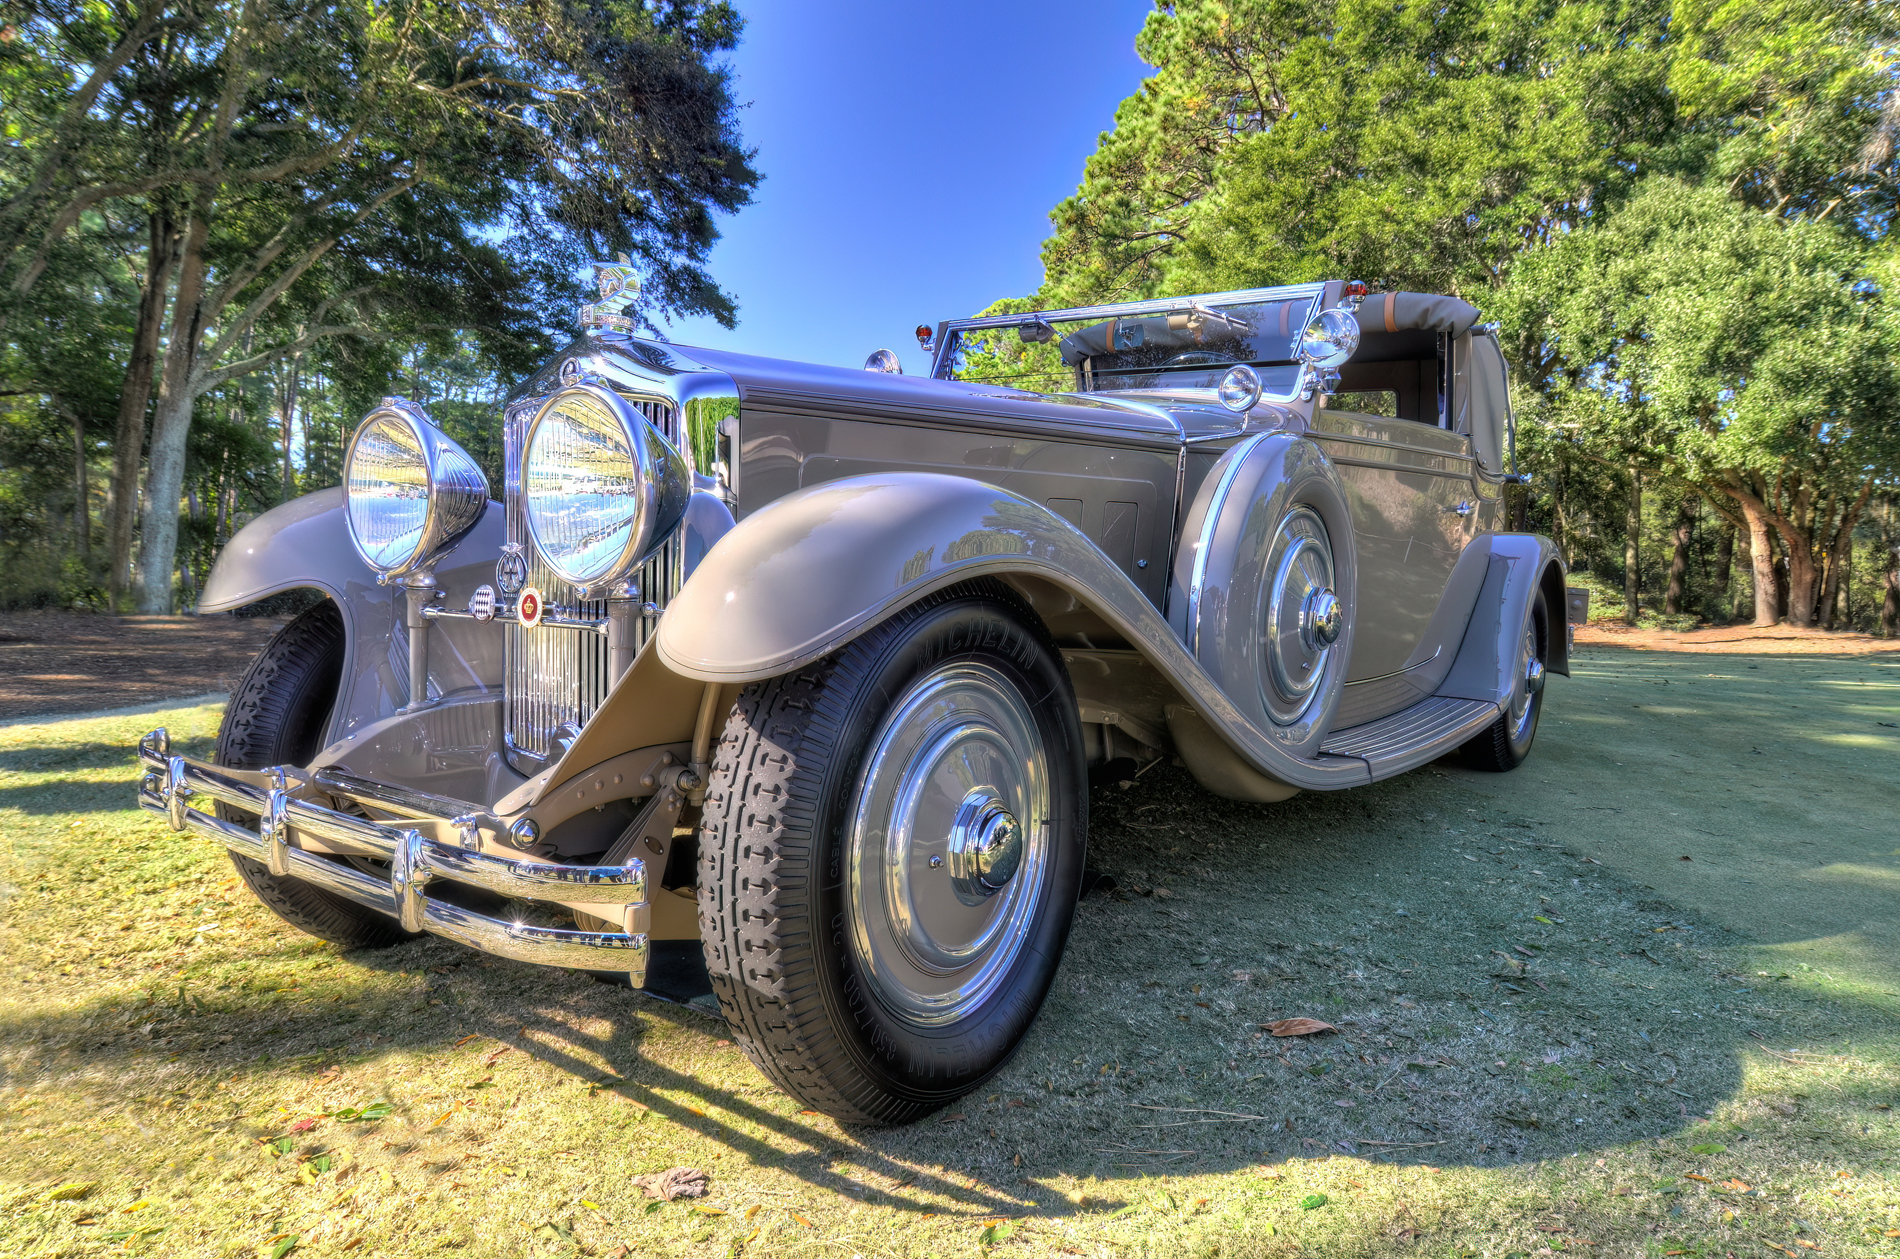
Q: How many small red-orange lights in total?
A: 2